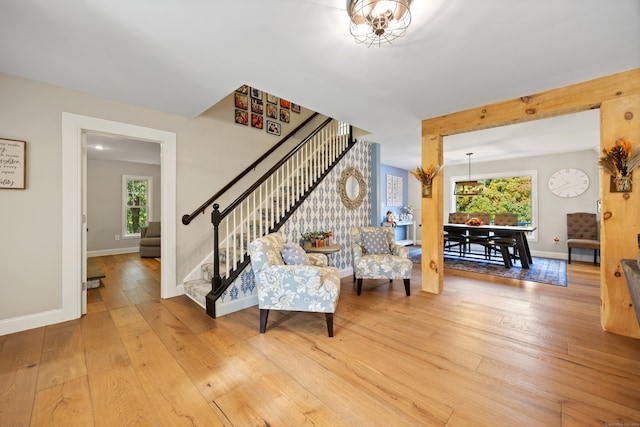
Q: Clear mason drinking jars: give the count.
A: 2